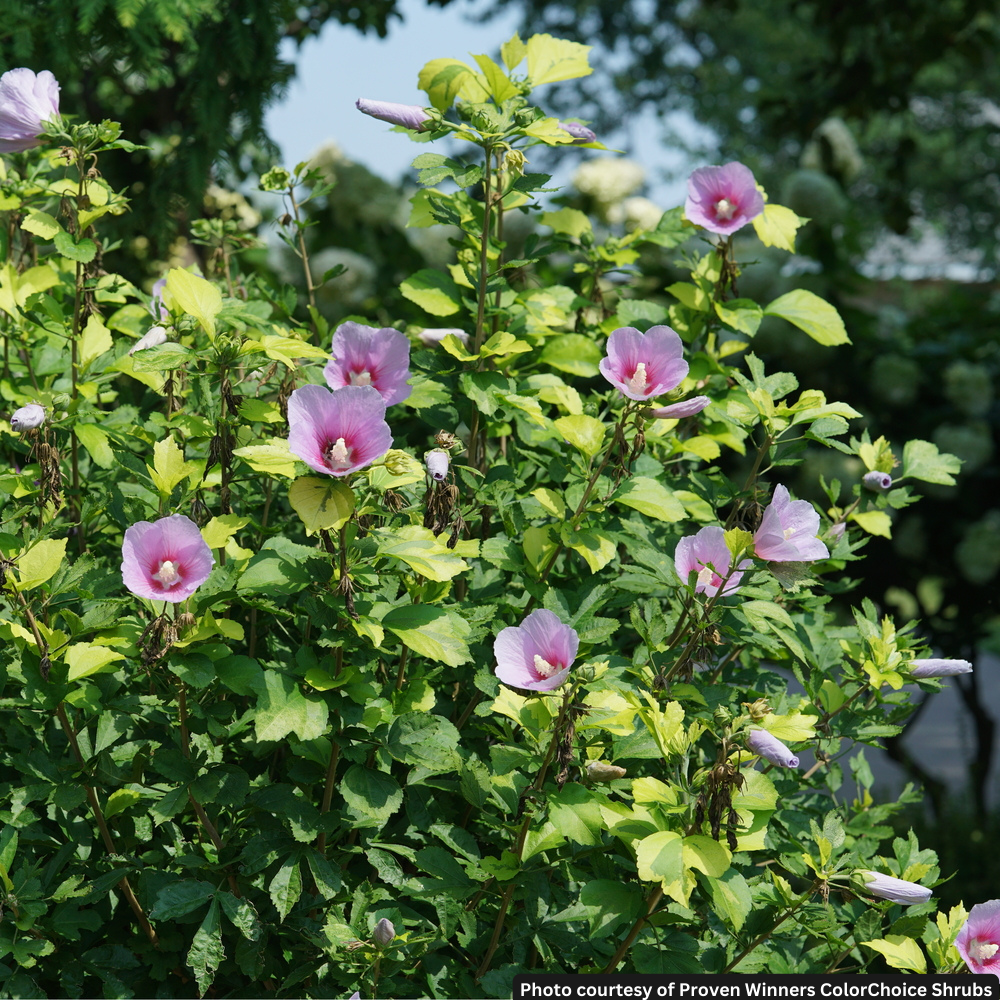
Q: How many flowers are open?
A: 10